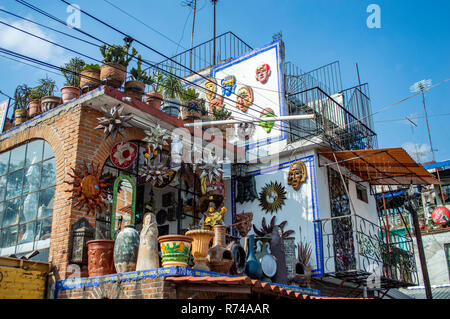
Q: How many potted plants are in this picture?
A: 11